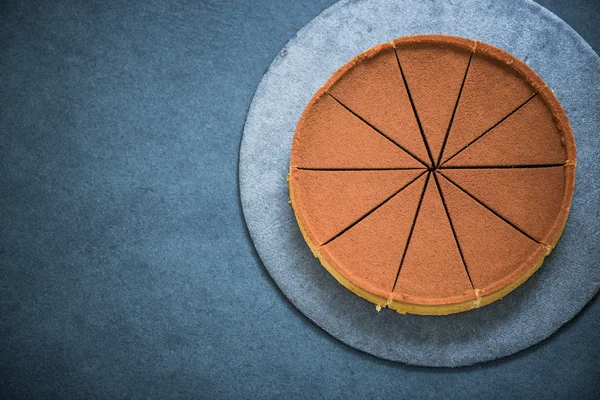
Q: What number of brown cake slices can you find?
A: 10